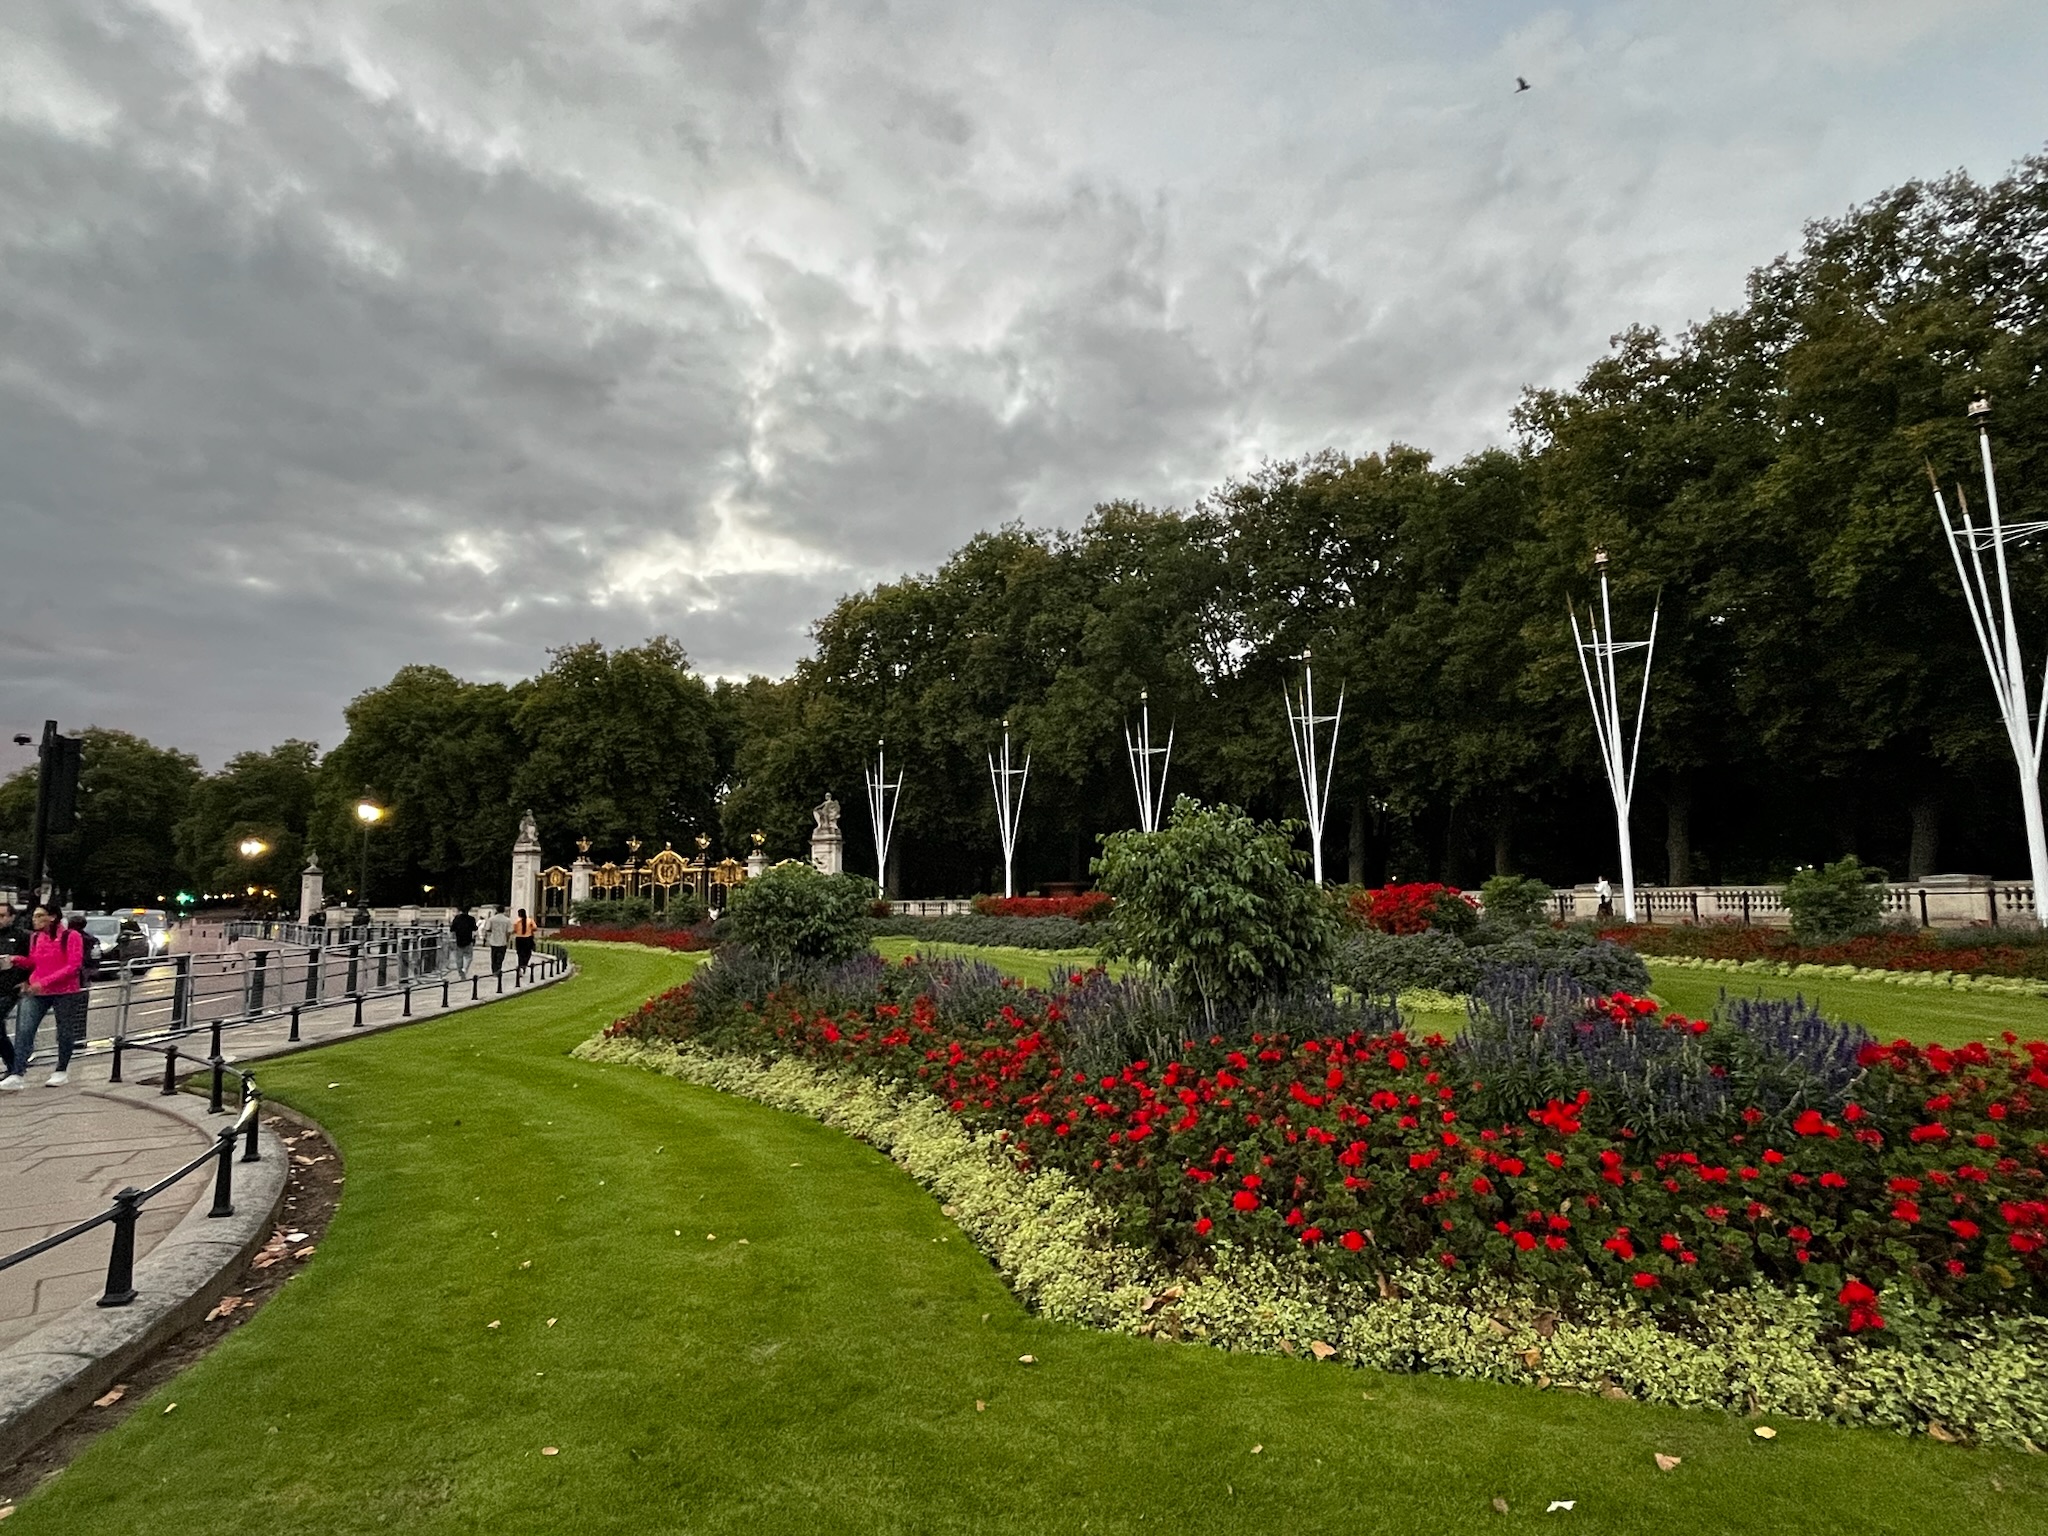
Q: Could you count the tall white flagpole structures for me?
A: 6